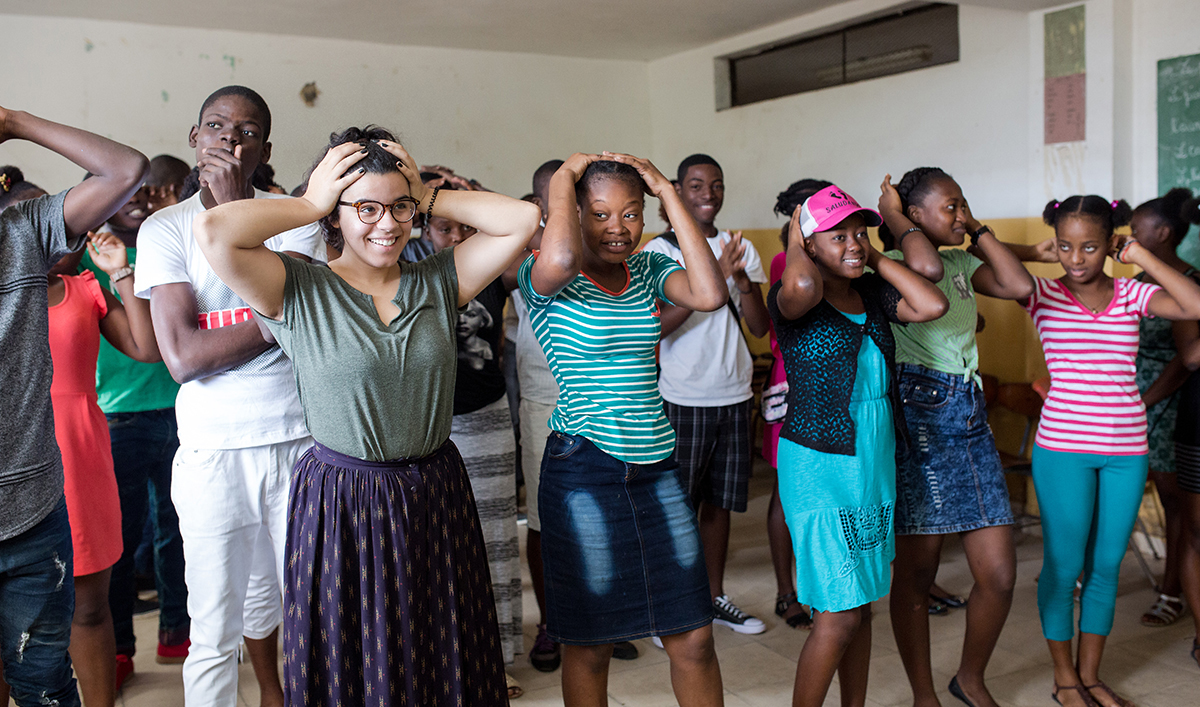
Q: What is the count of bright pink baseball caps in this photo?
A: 1